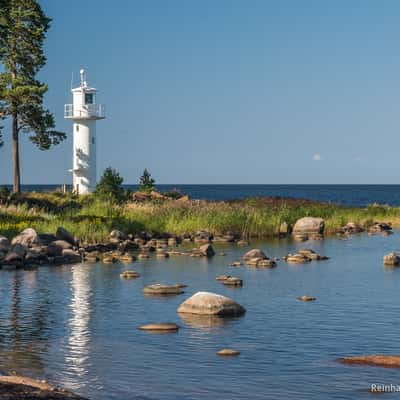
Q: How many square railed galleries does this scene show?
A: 1